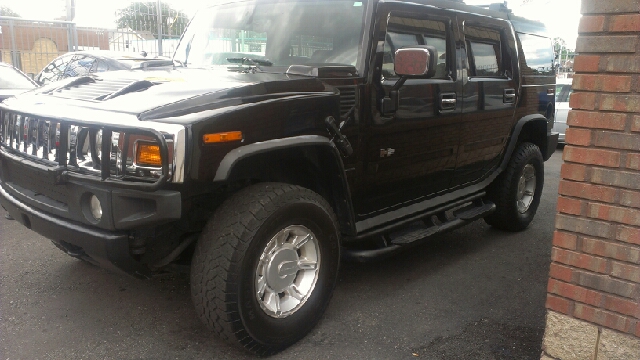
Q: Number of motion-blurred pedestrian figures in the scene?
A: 0